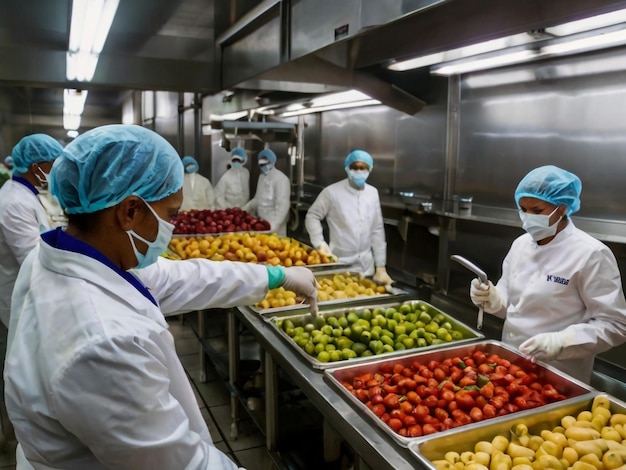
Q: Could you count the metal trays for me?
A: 6